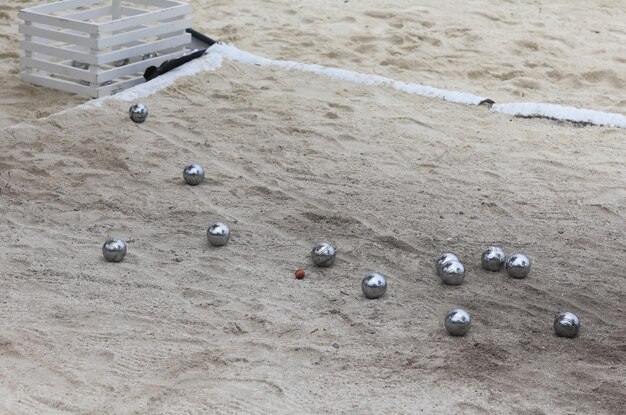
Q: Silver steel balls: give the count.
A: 12